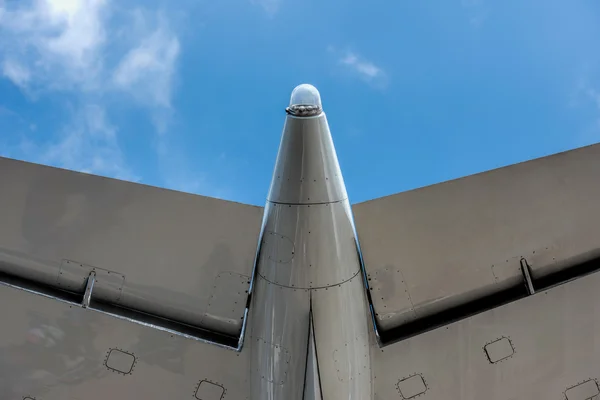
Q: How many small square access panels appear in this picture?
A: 5